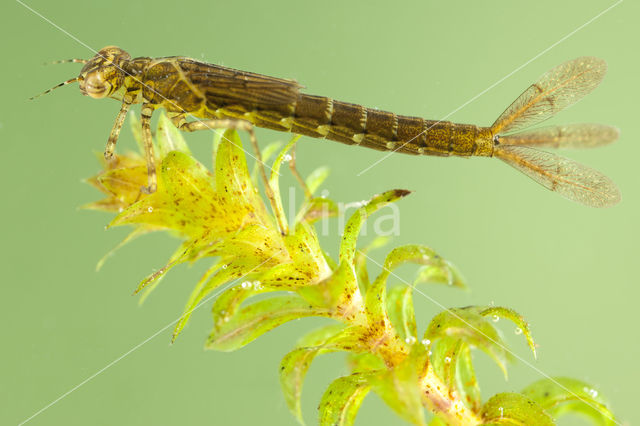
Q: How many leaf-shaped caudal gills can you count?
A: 3